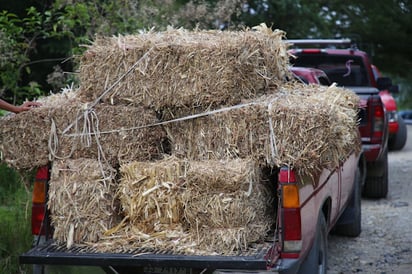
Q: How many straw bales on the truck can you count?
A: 6